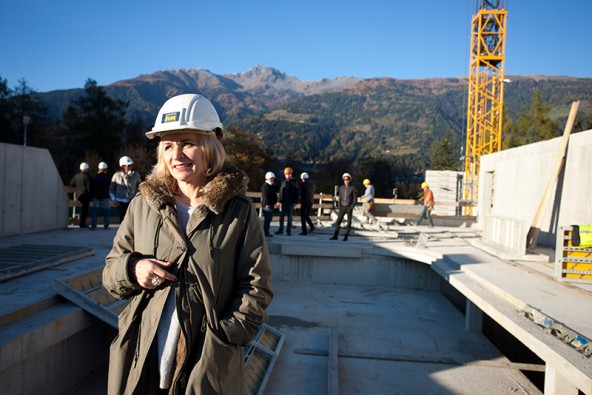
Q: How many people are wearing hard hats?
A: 10